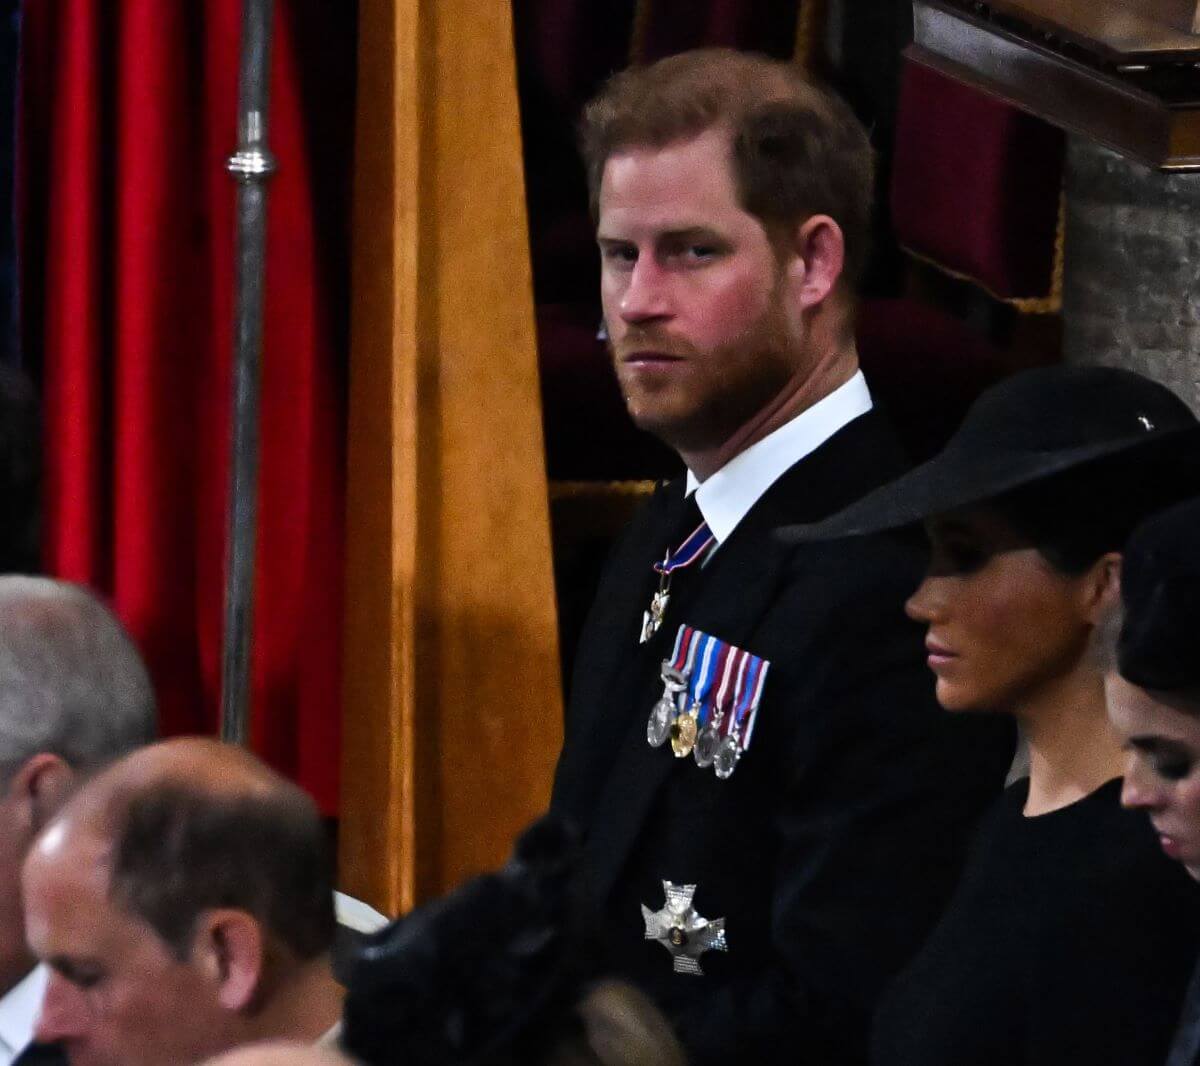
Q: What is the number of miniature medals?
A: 4